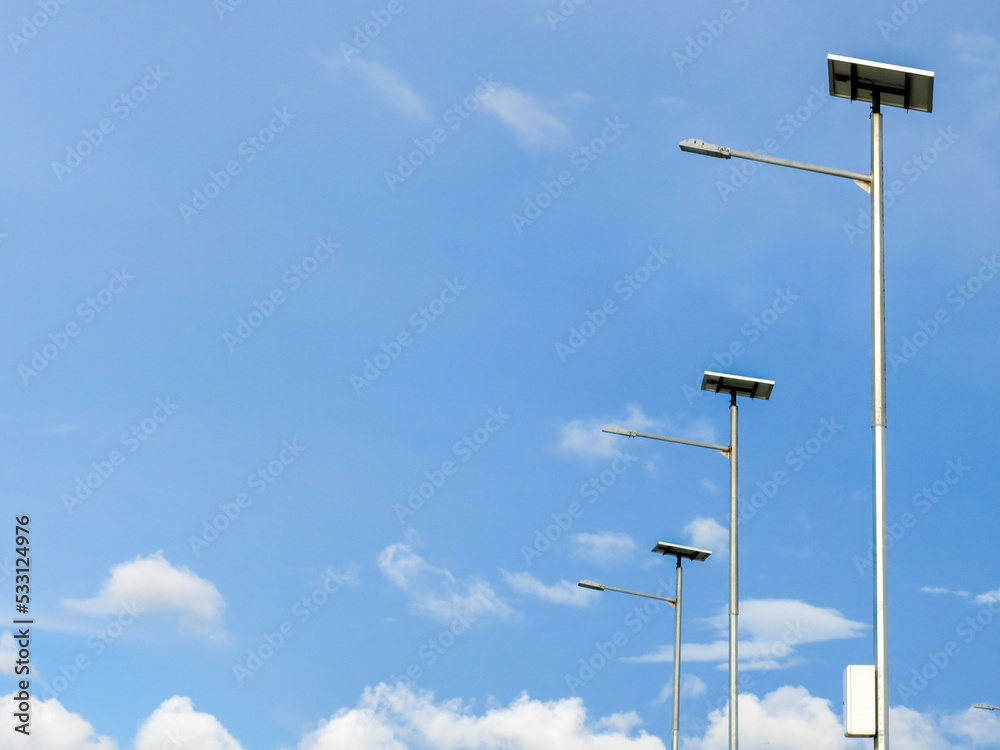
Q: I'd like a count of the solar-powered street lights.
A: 3